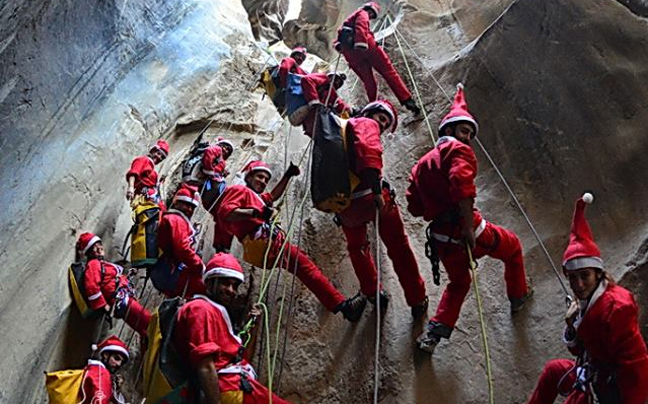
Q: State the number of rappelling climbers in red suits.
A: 13